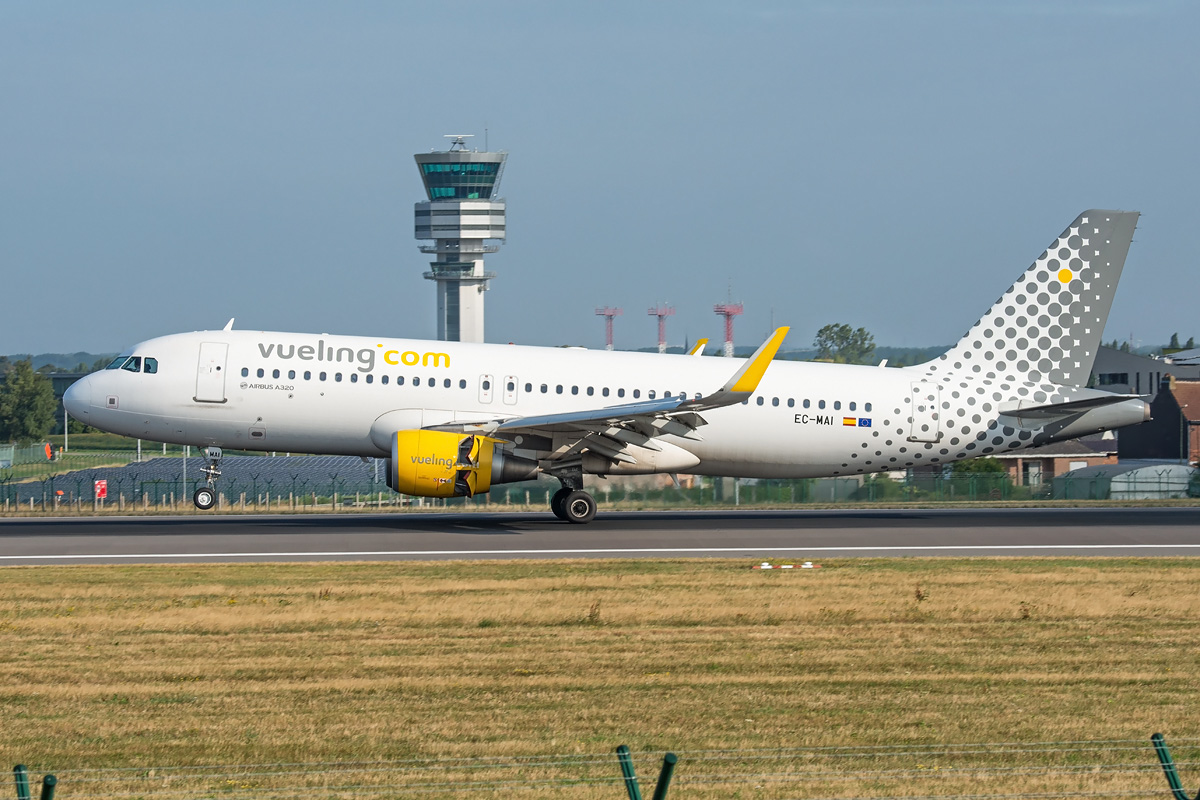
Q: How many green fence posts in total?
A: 5